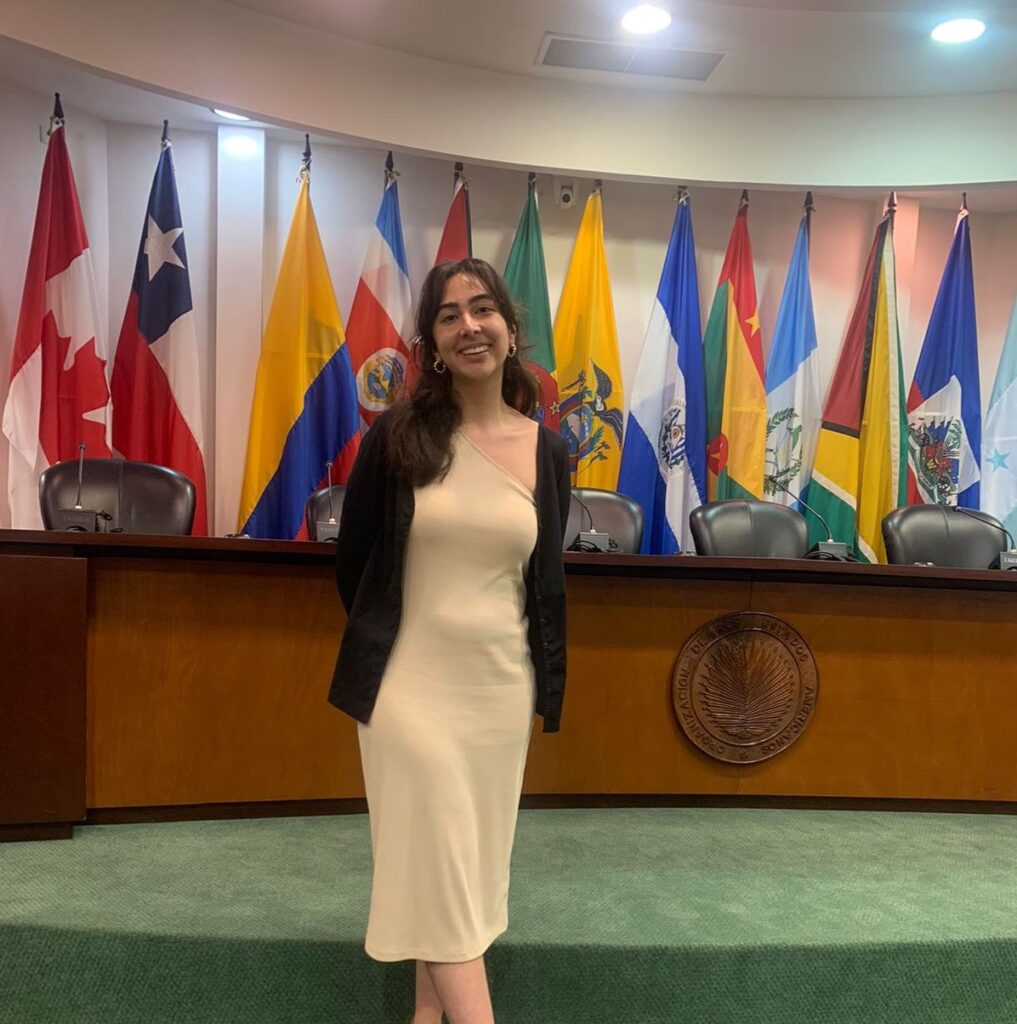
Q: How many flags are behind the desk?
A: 13